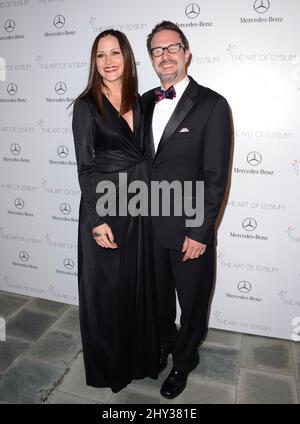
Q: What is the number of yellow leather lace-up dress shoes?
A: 0